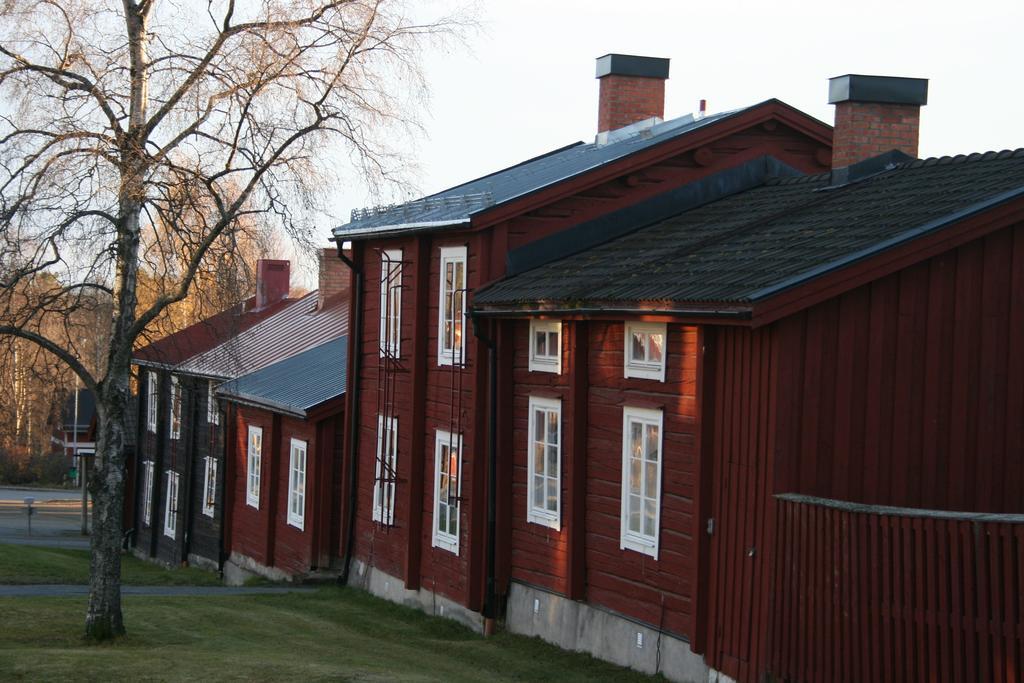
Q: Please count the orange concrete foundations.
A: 0